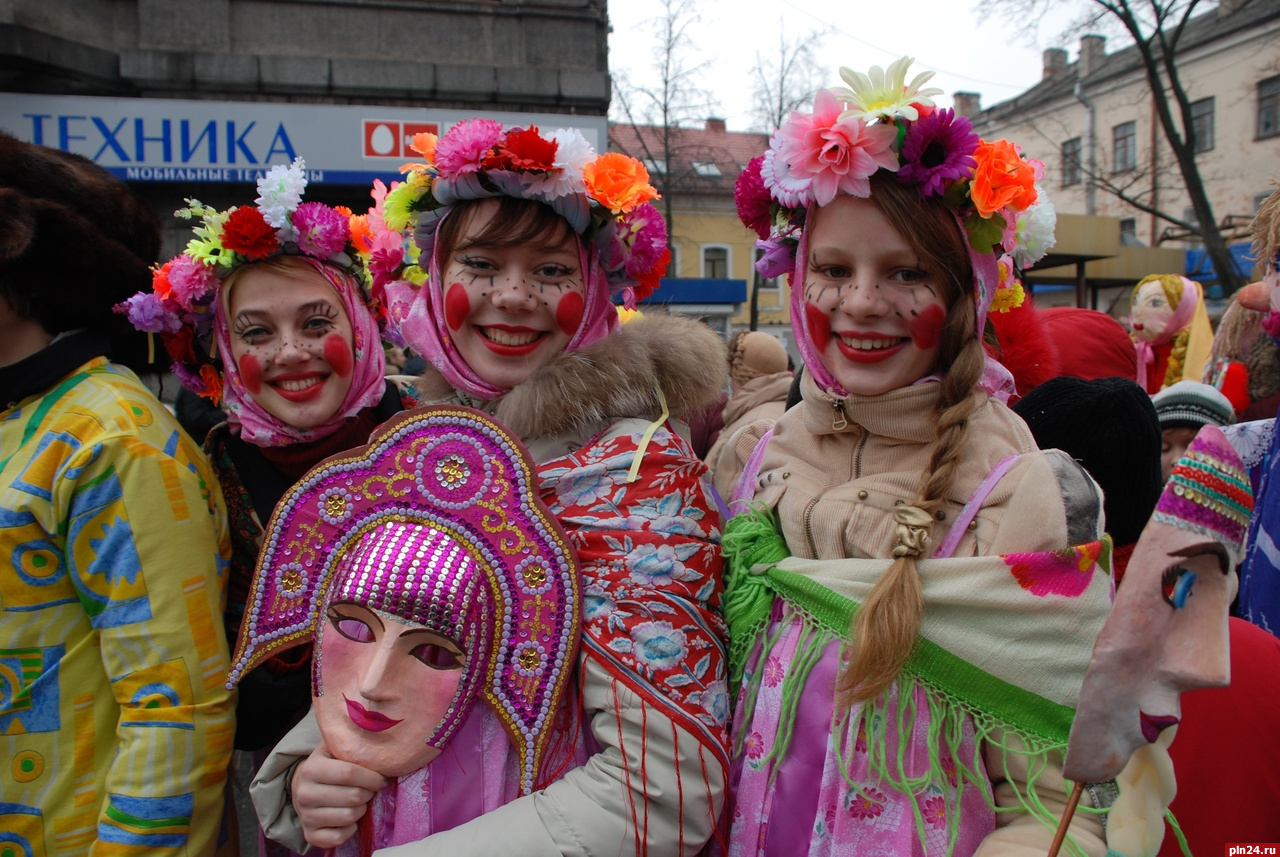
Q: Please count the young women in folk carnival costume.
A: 3